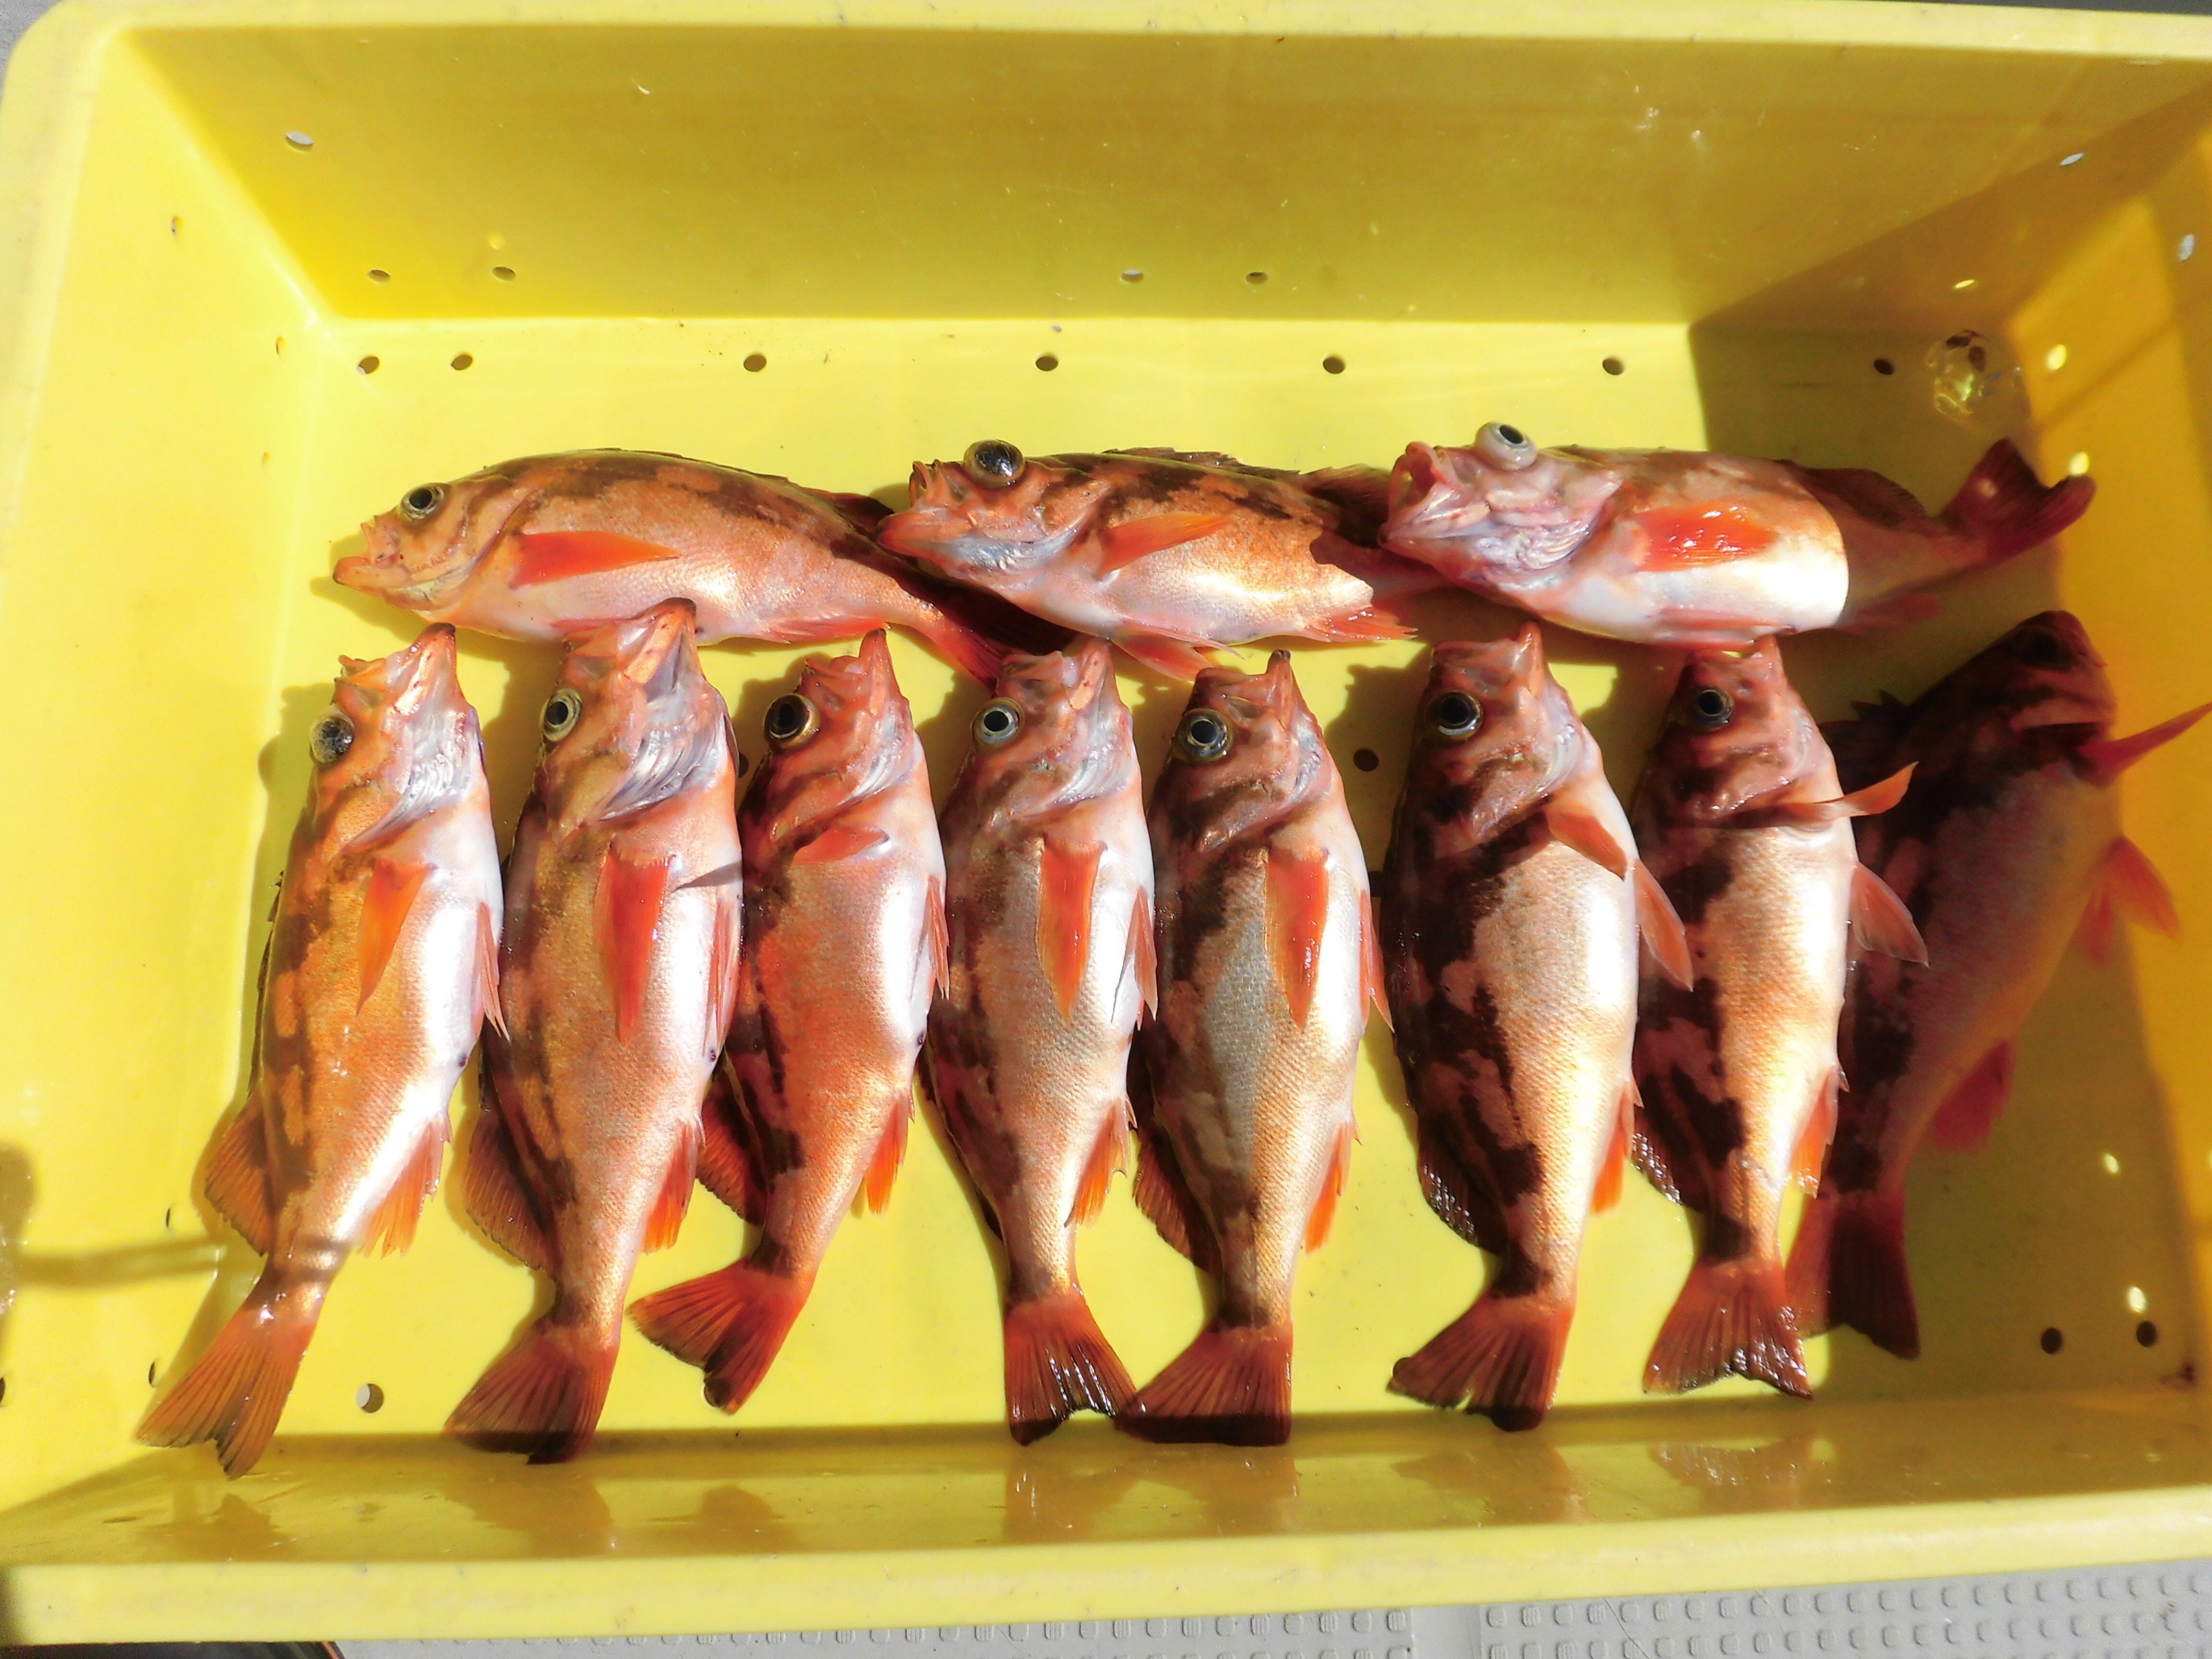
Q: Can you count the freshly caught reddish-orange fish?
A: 11